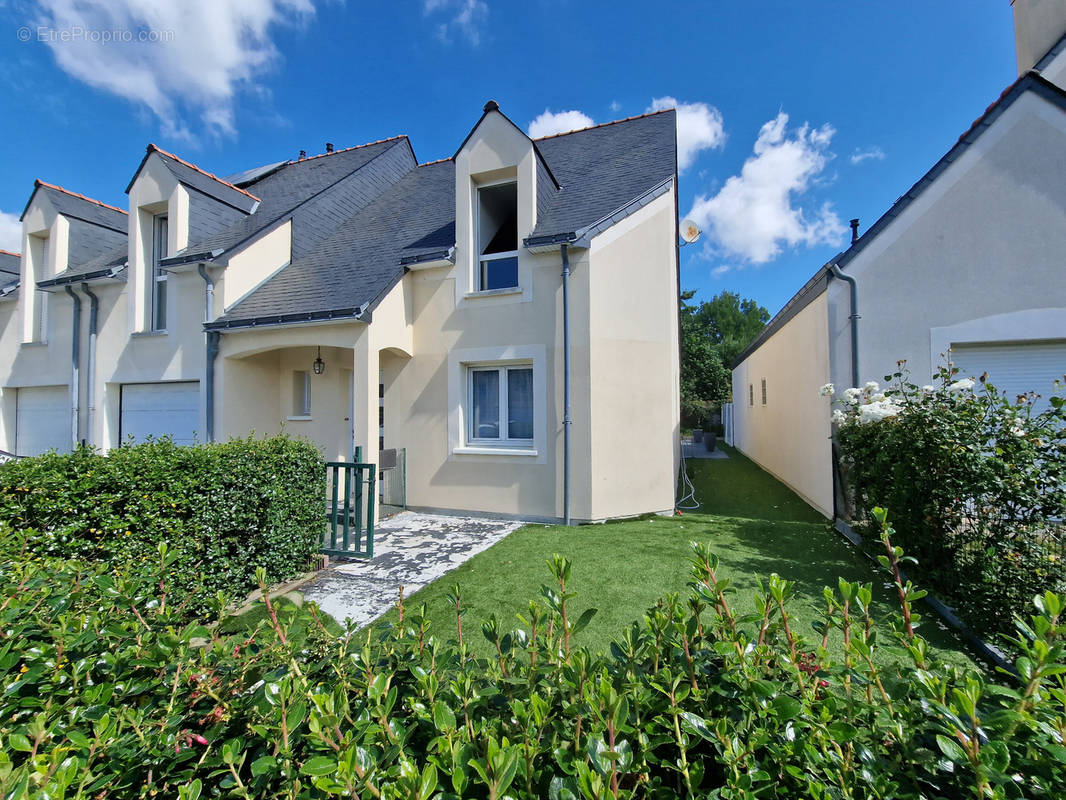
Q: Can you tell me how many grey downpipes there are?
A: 5